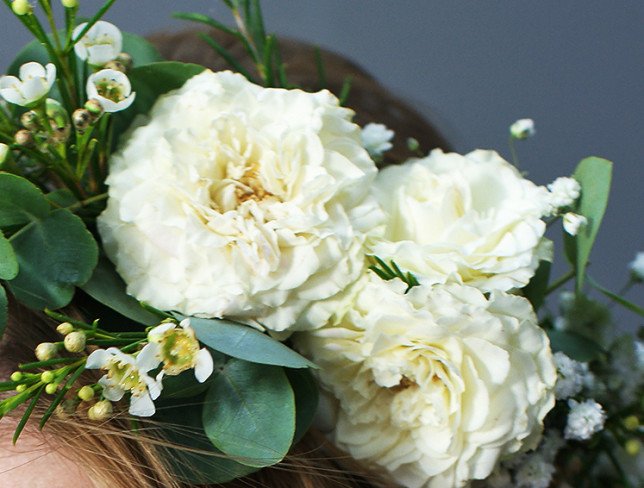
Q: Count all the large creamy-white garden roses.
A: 3